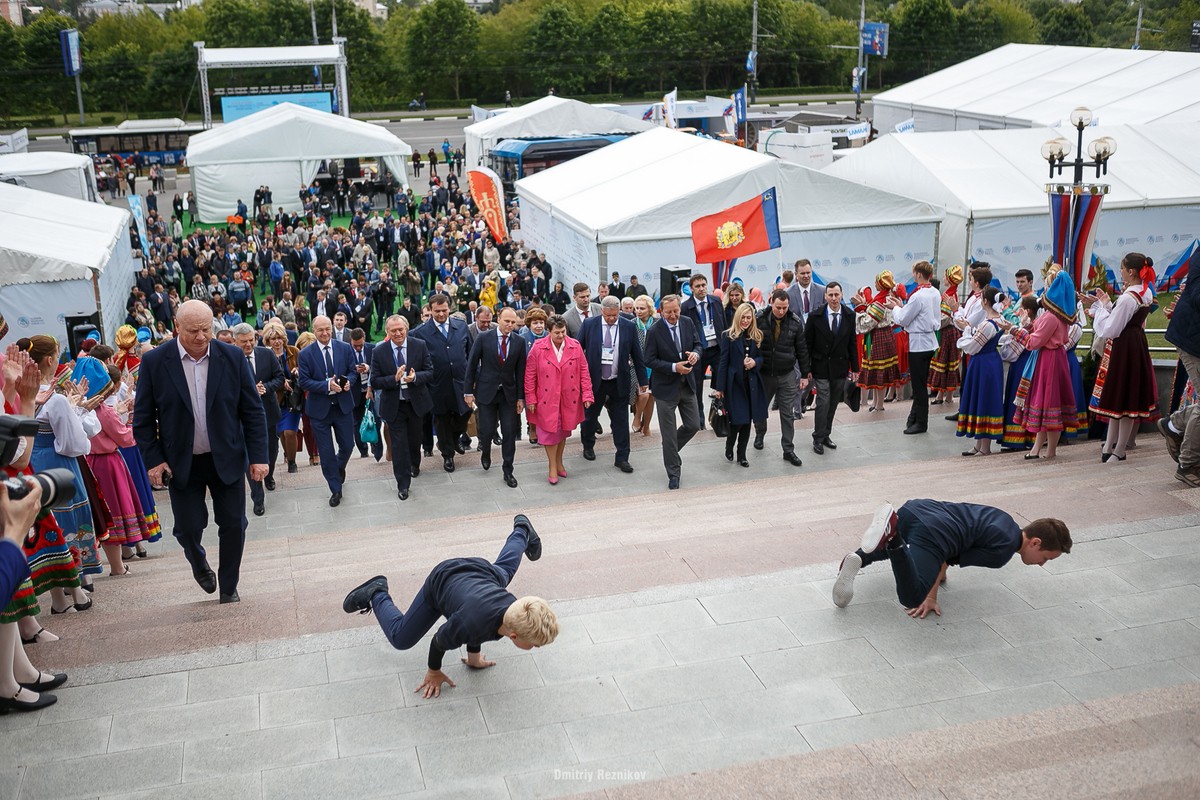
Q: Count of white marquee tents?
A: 7